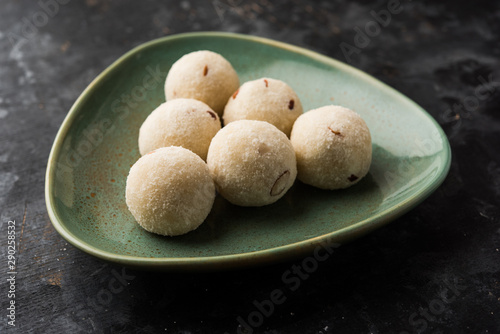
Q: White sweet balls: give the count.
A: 6